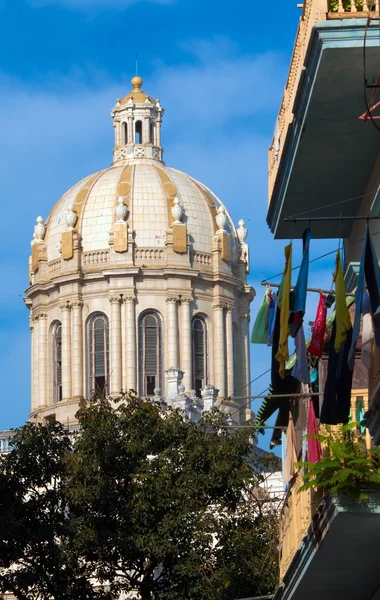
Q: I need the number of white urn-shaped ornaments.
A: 6